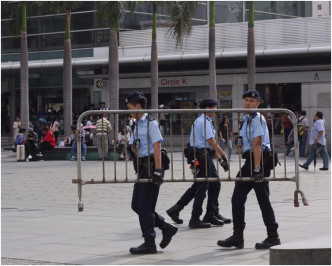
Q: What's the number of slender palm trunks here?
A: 6